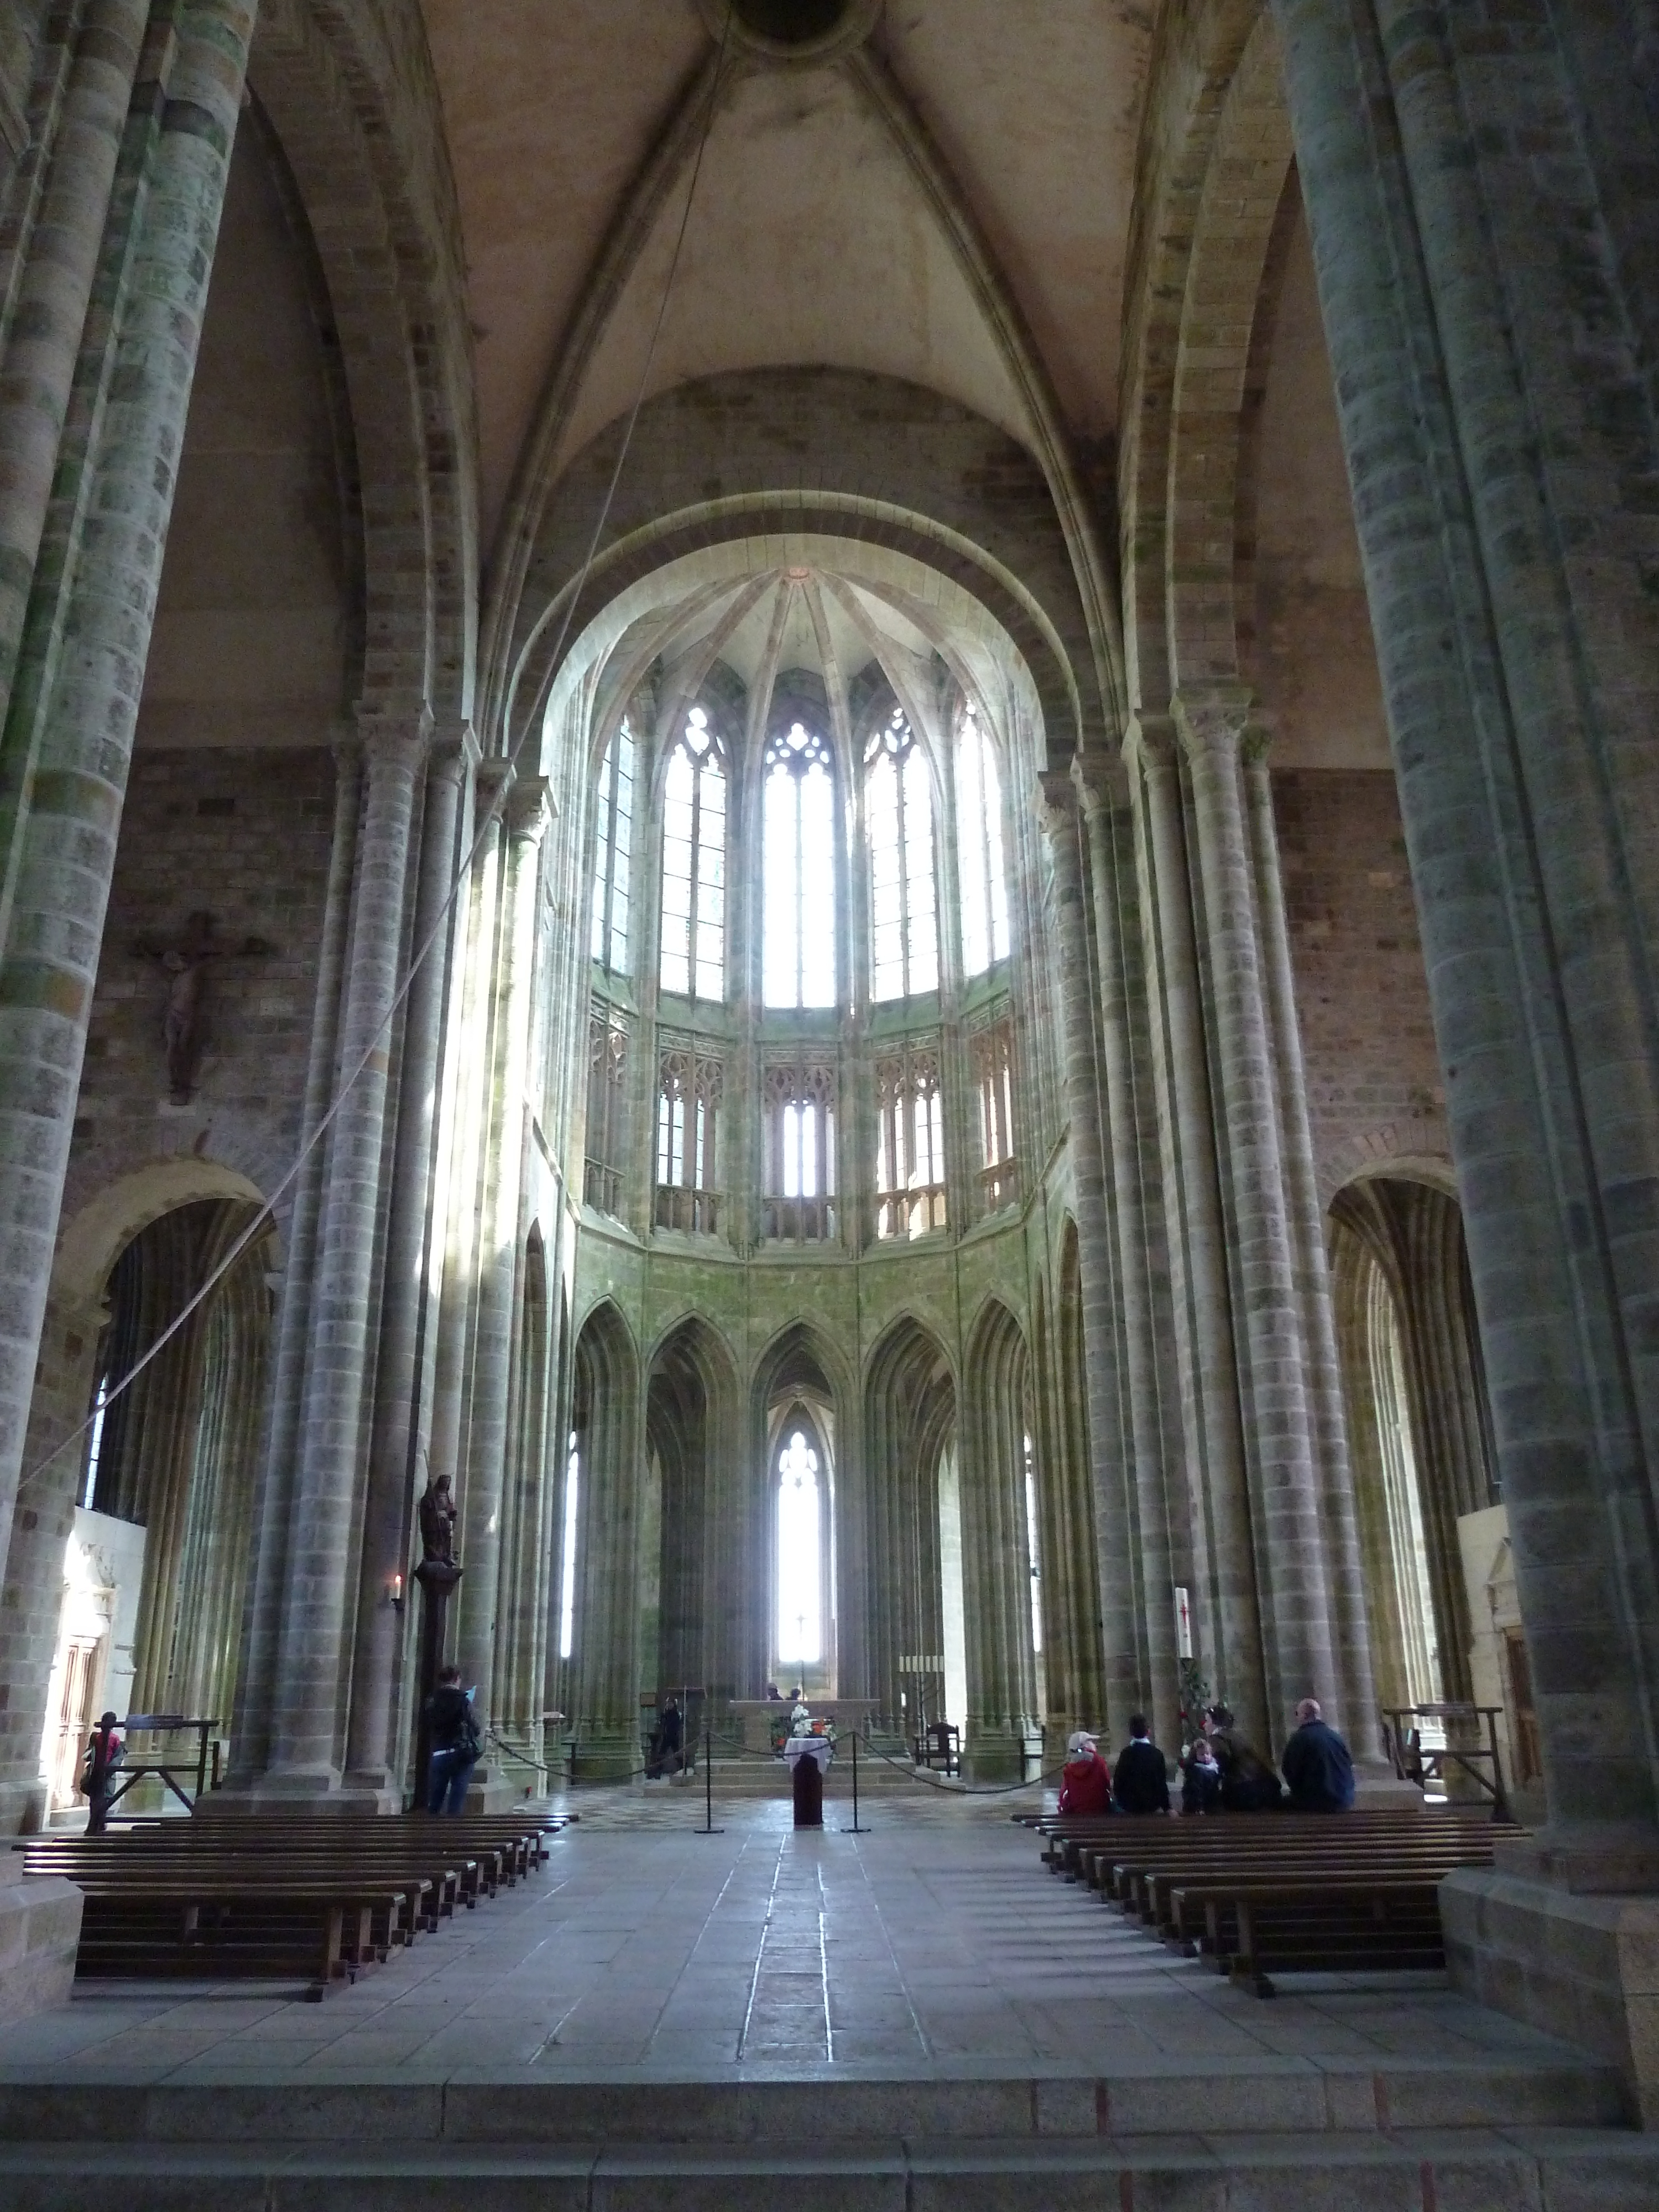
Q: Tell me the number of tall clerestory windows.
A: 5